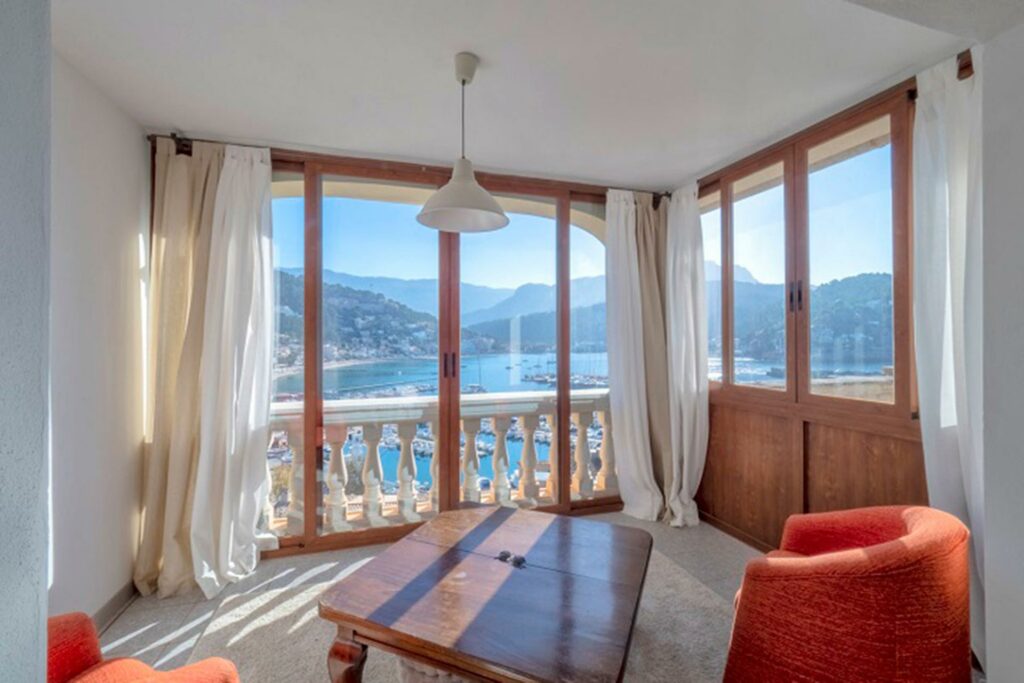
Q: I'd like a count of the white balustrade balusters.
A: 12